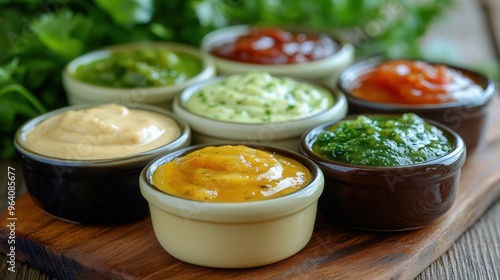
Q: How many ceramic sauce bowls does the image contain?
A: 7